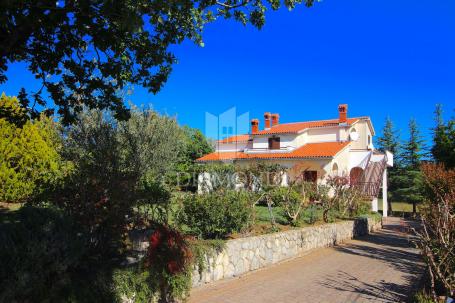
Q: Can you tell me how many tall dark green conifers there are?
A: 3